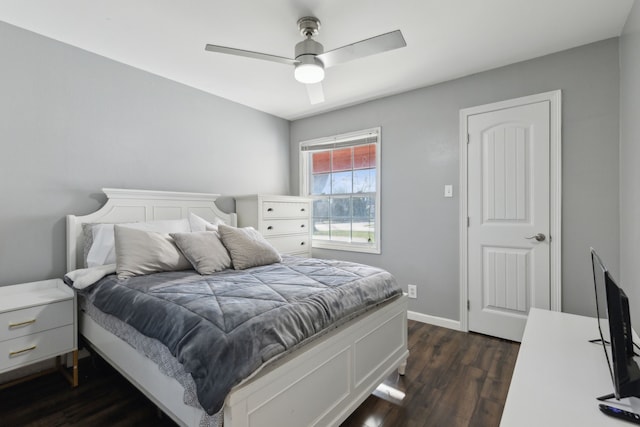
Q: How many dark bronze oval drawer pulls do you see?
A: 5